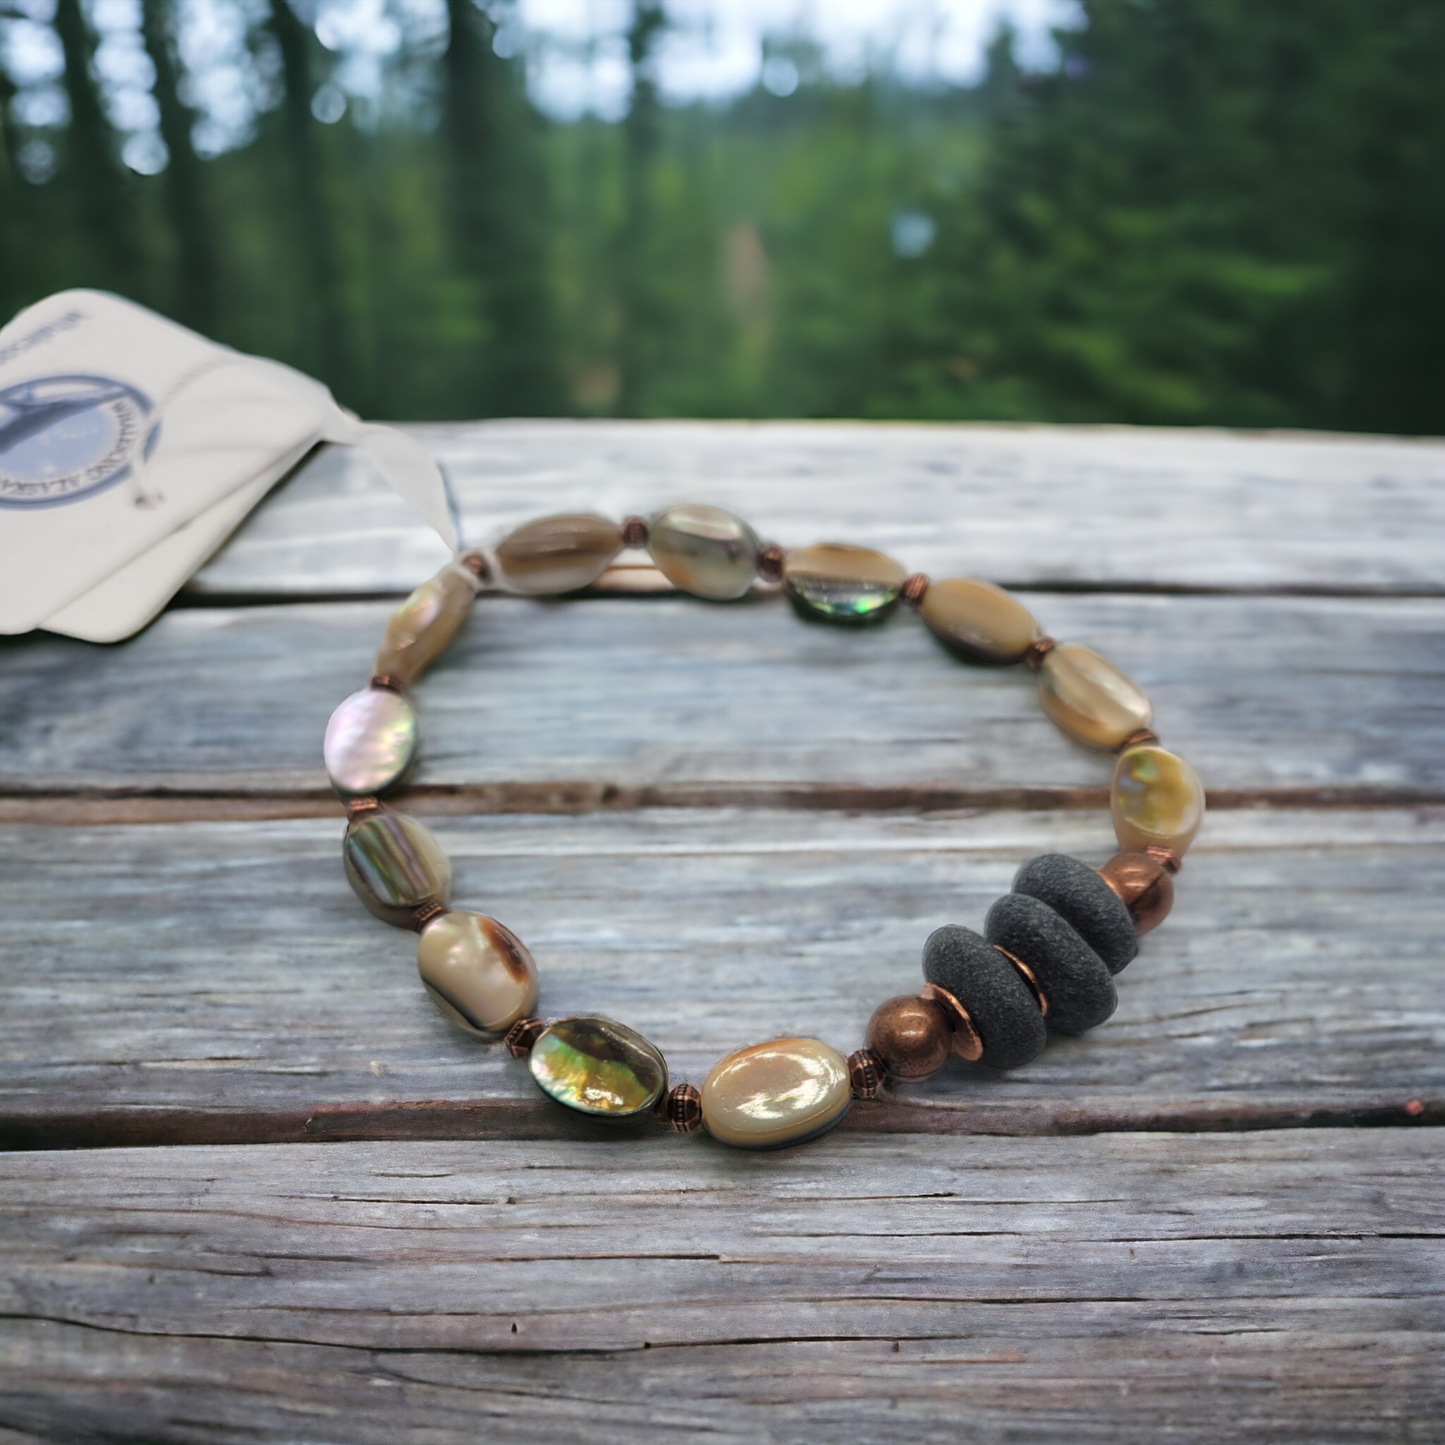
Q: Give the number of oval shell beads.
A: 12